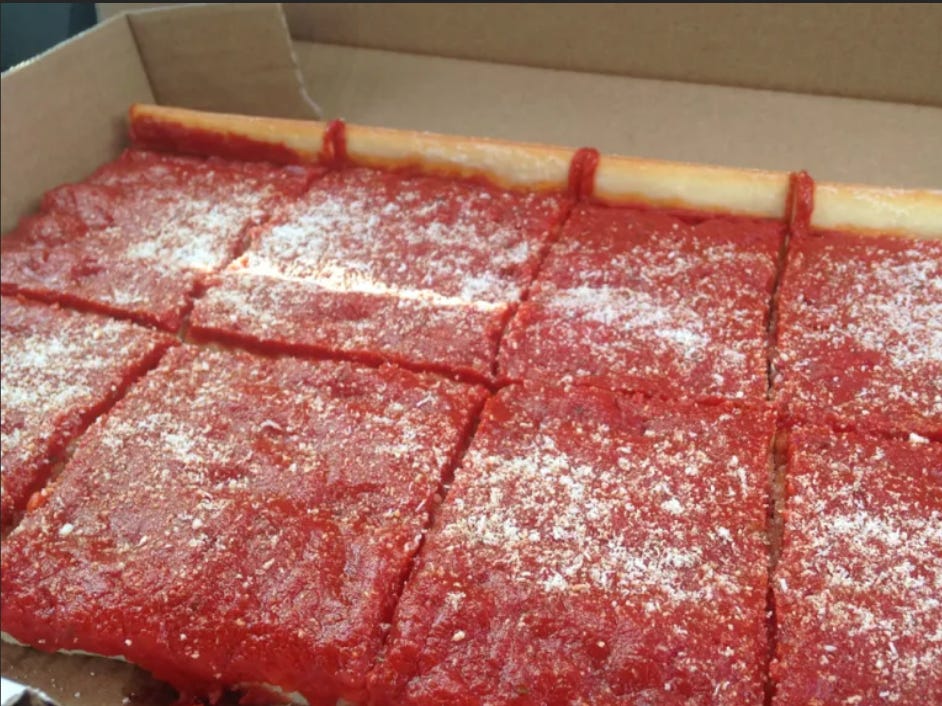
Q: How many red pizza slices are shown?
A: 8